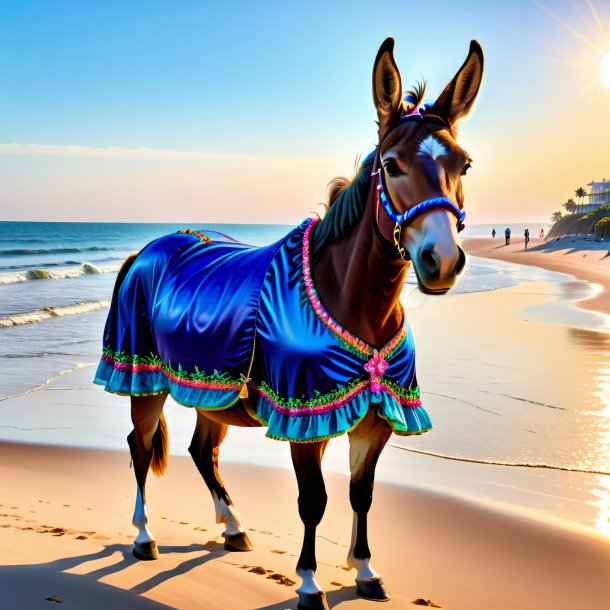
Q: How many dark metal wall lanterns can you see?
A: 0